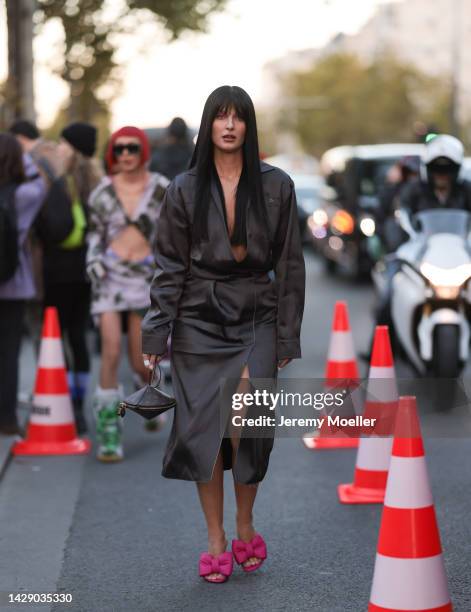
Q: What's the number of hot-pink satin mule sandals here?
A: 2